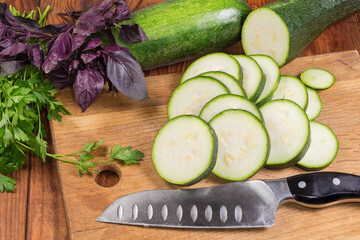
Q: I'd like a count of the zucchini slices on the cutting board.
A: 13